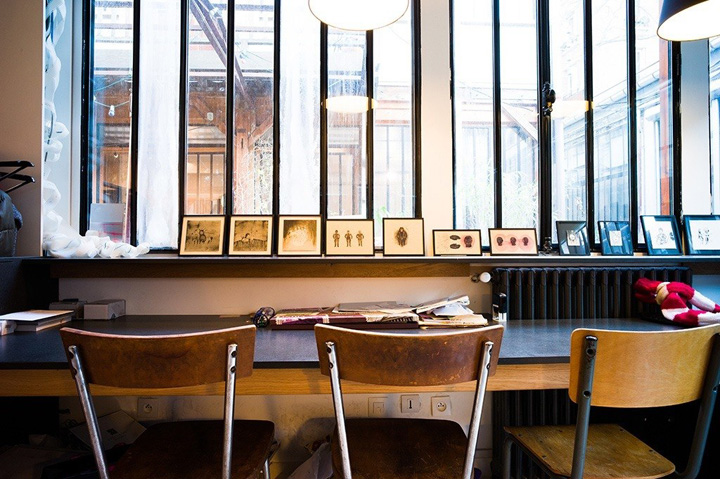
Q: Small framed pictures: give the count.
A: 11